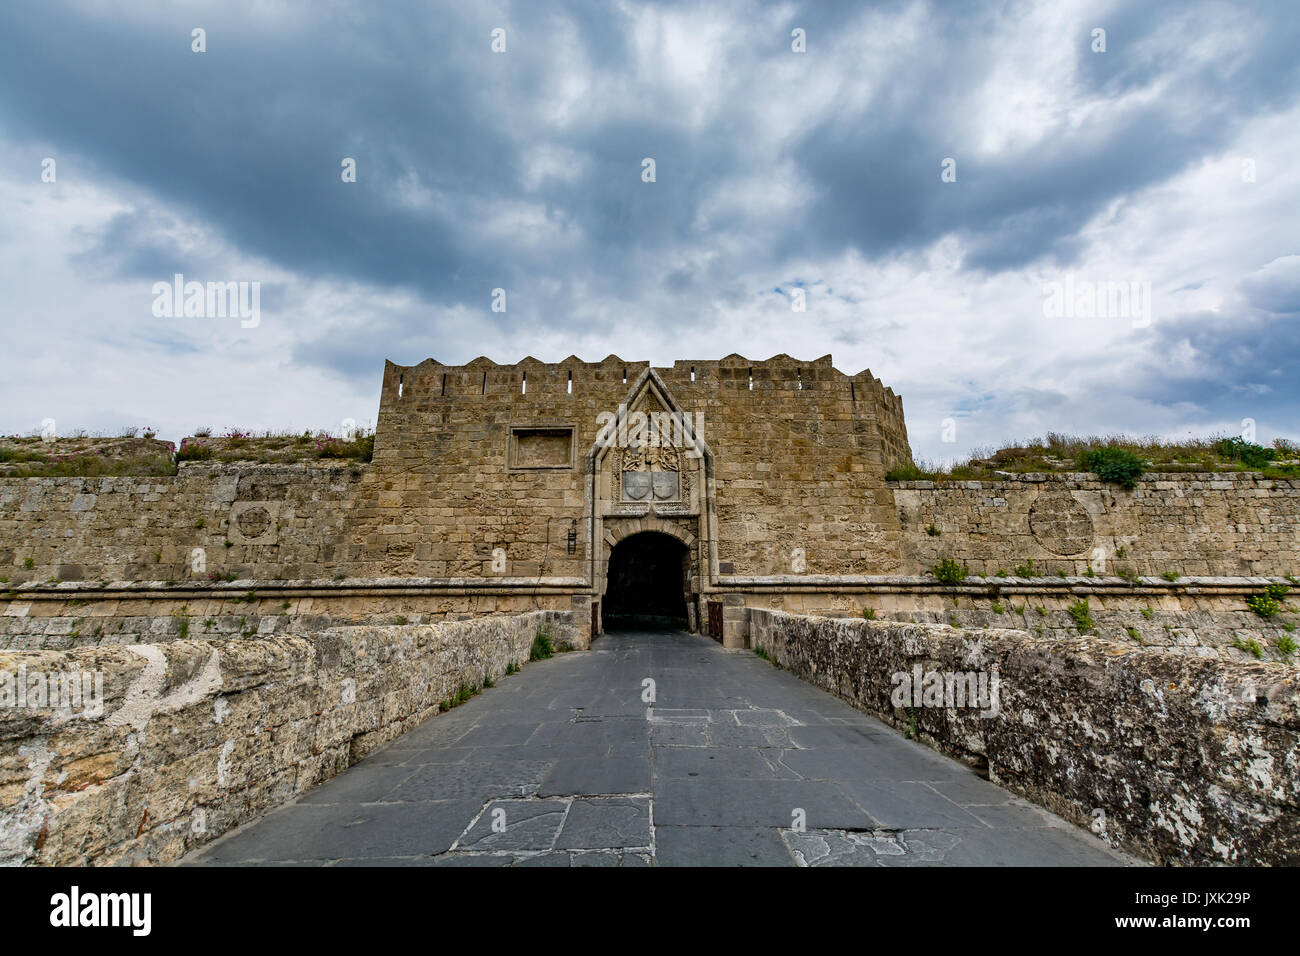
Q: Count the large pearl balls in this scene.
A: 0